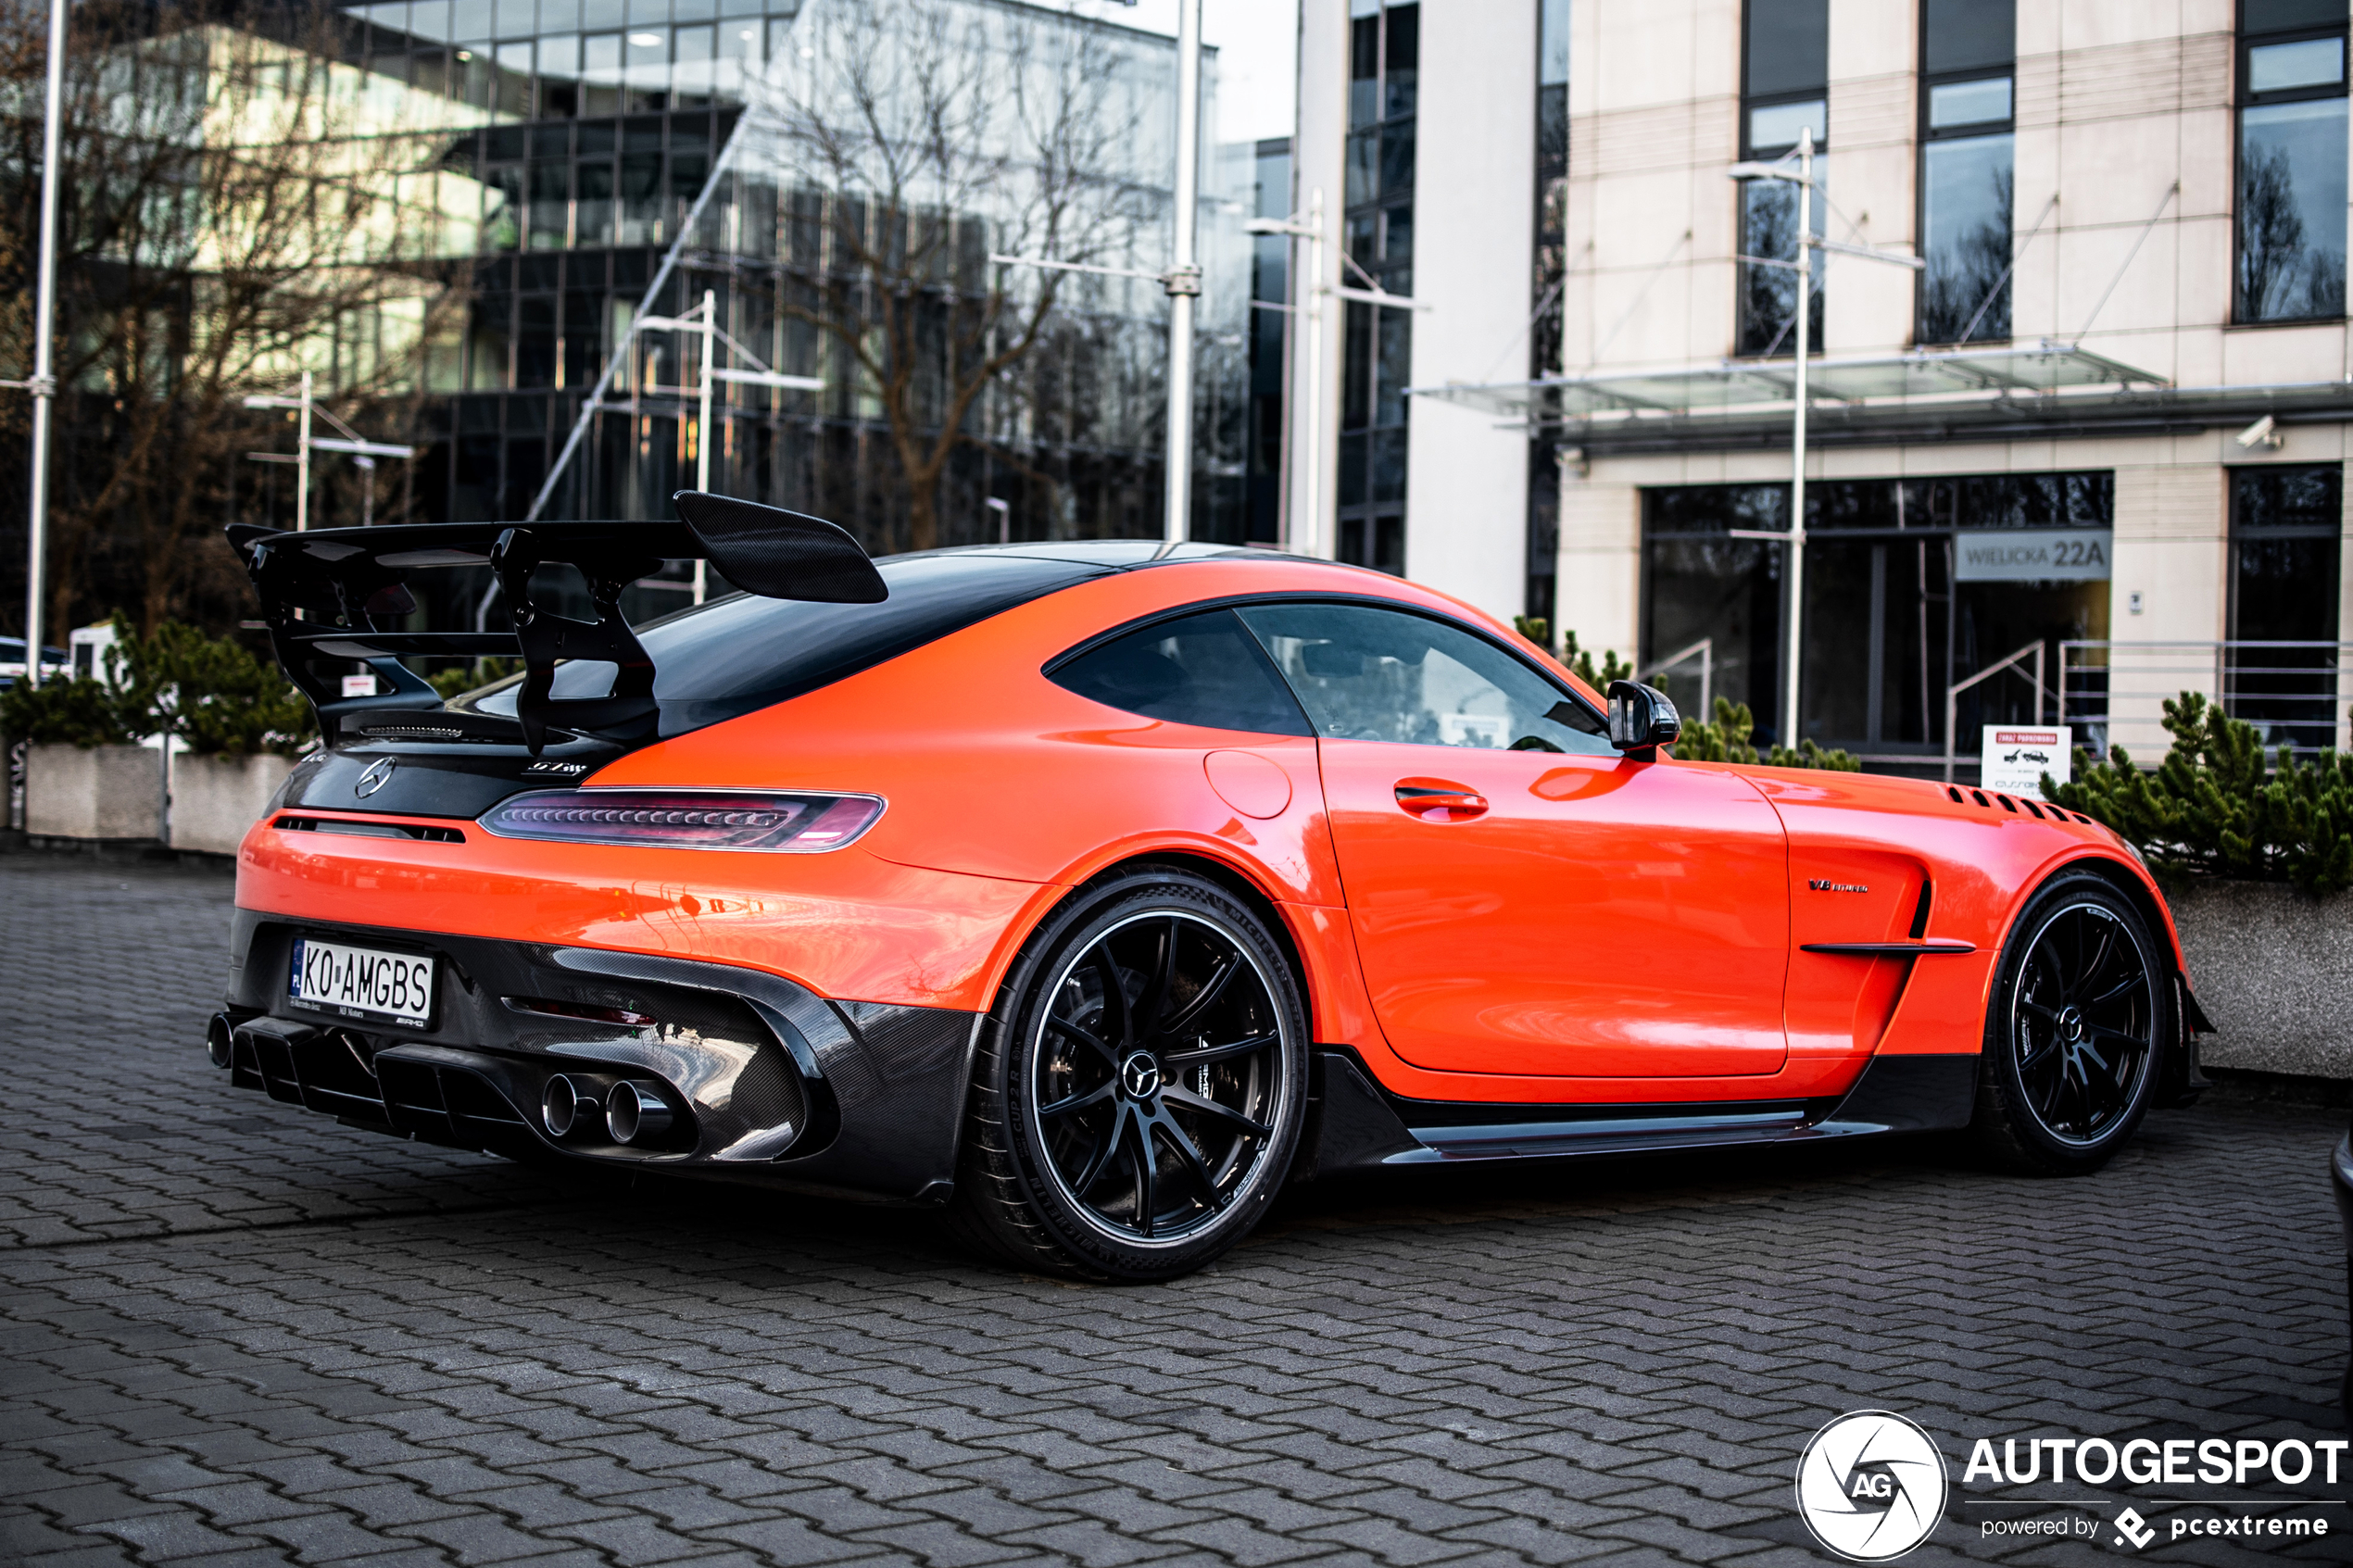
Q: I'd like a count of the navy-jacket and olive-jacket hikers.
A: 0